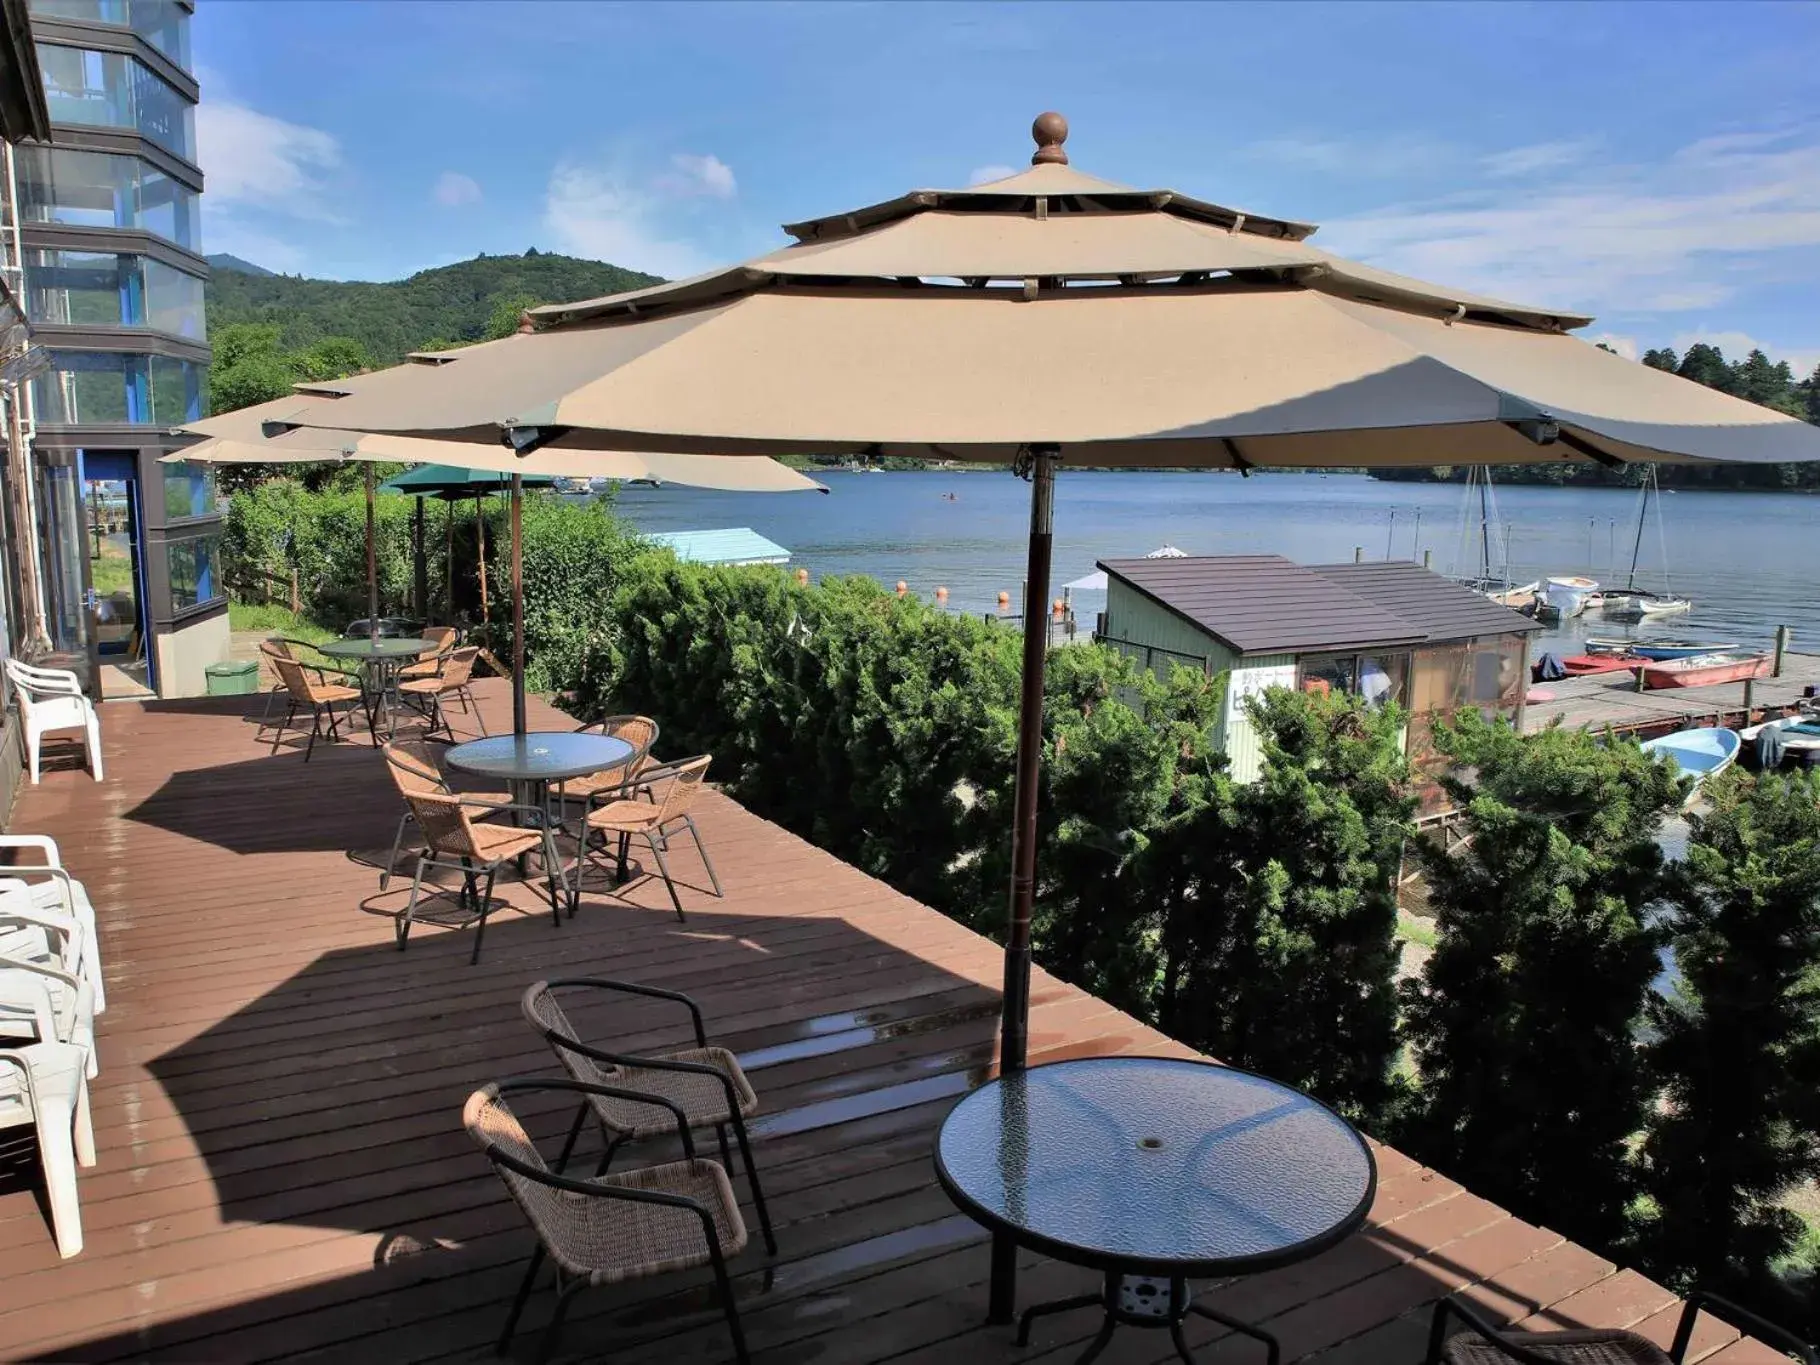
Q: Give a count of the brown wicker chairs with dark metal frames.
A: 11